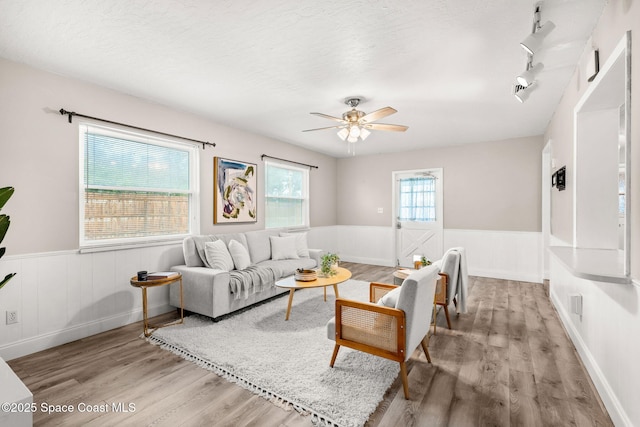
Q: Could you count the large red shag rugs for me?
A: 0